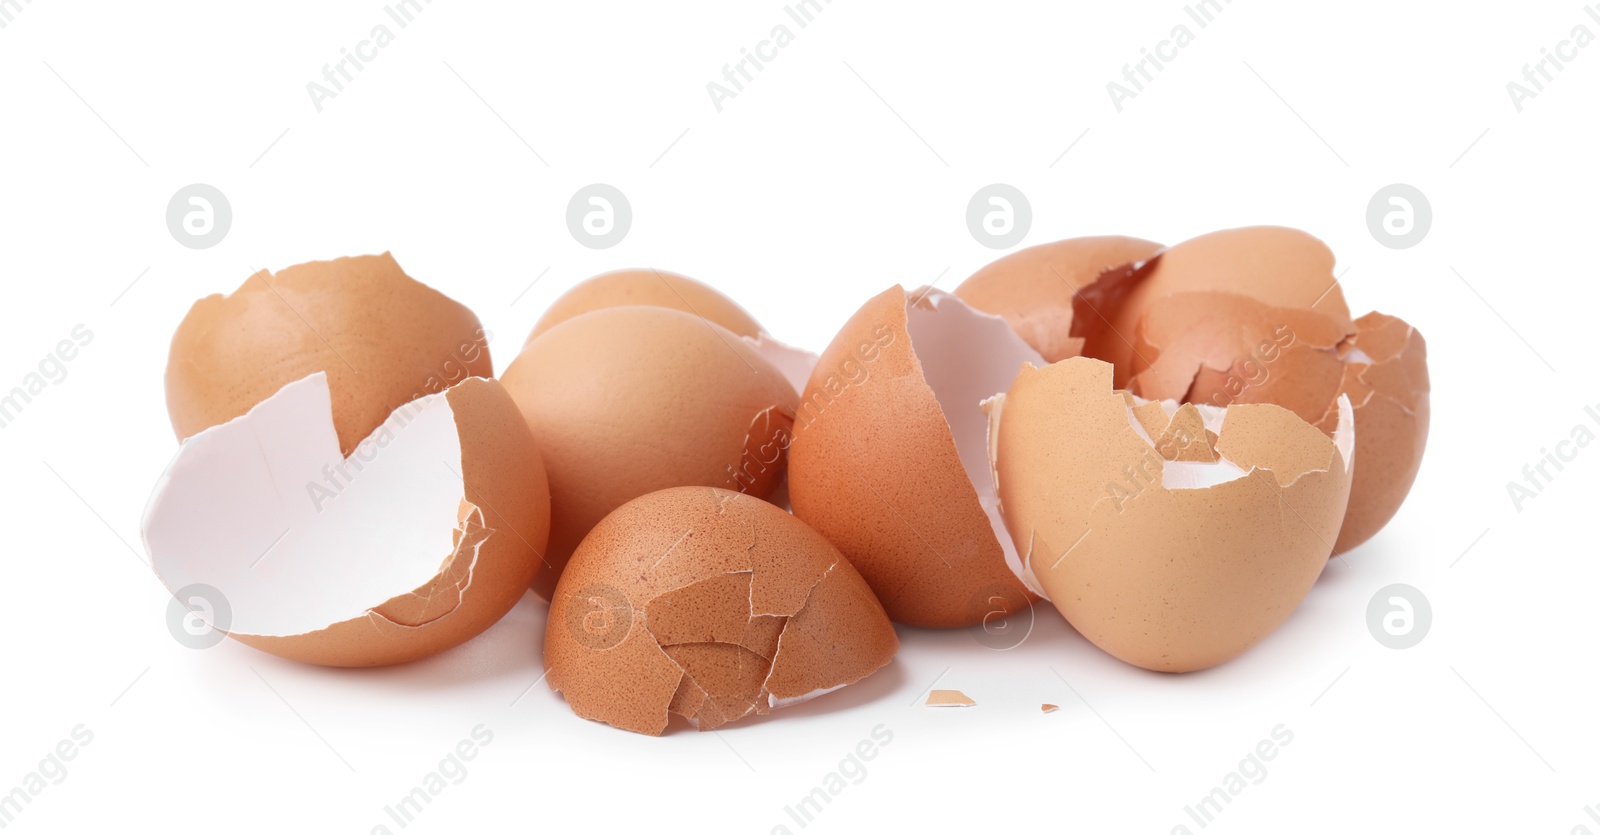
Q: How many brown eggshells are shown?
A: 10